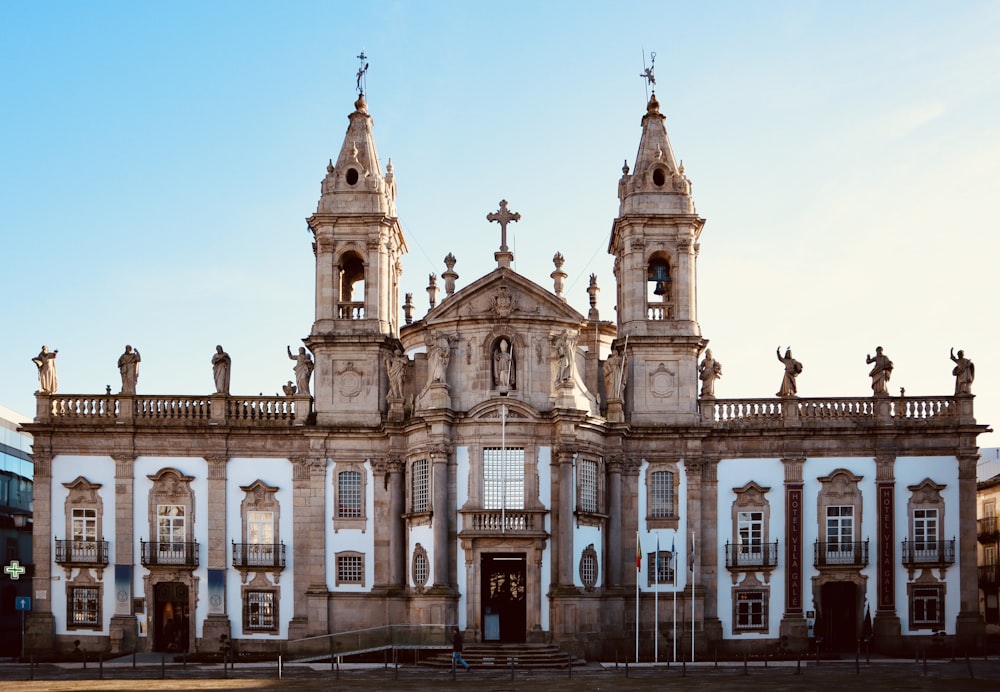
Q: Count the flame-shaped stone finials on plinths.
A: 5